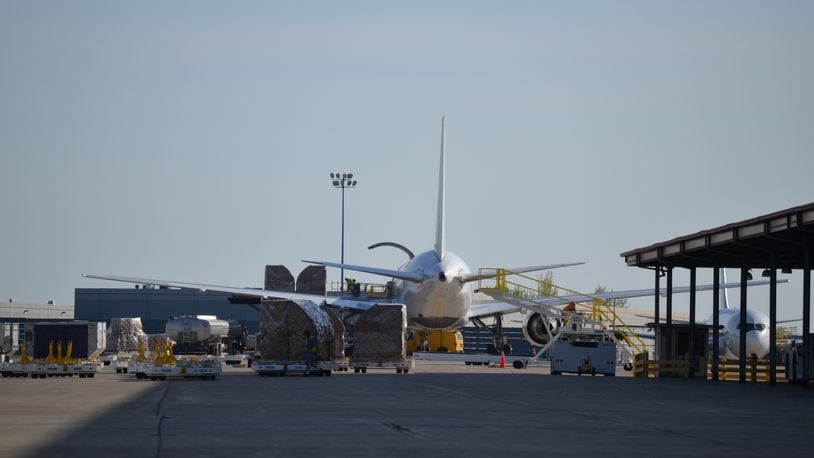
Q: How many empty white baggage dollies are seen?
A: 2